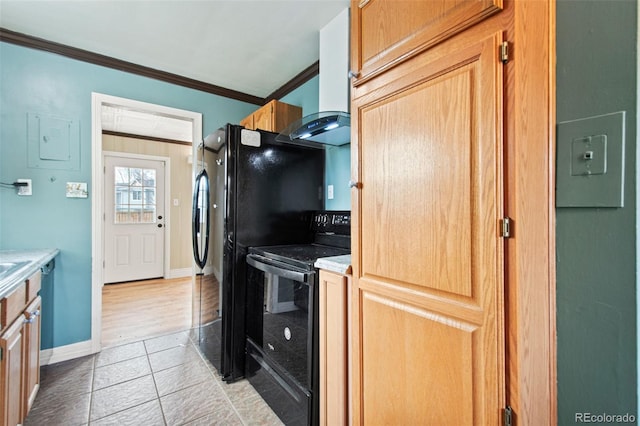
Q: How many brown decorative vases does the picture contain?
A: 0